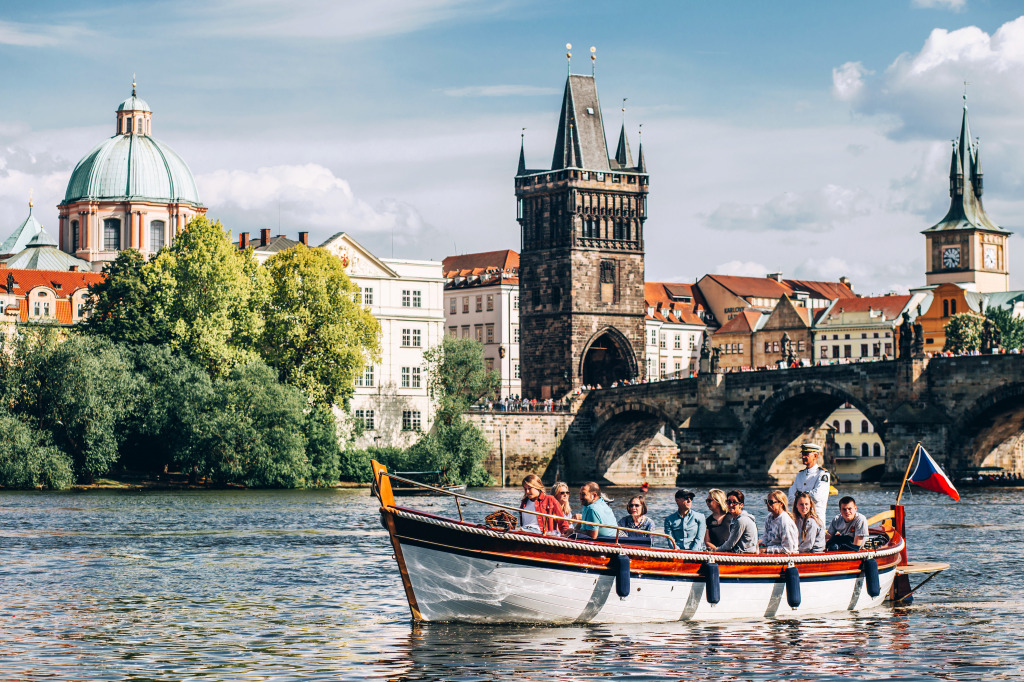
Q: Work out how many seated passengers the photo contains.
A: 10